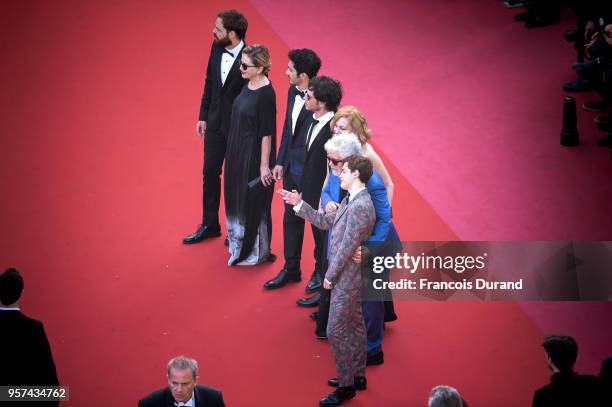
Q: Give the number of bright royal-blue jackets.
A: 1